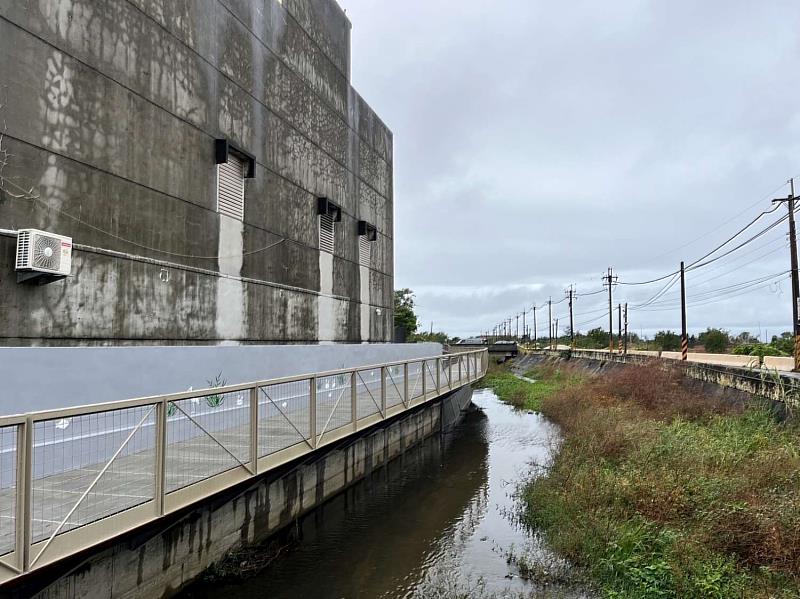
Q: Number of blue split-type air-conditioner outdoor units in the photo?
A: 0